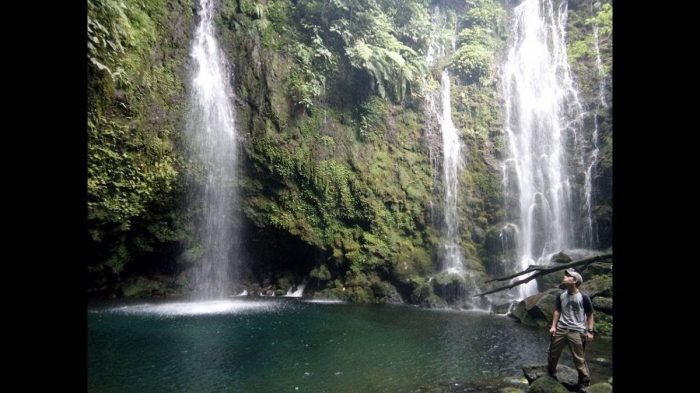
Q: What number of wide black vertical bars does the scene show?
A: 2